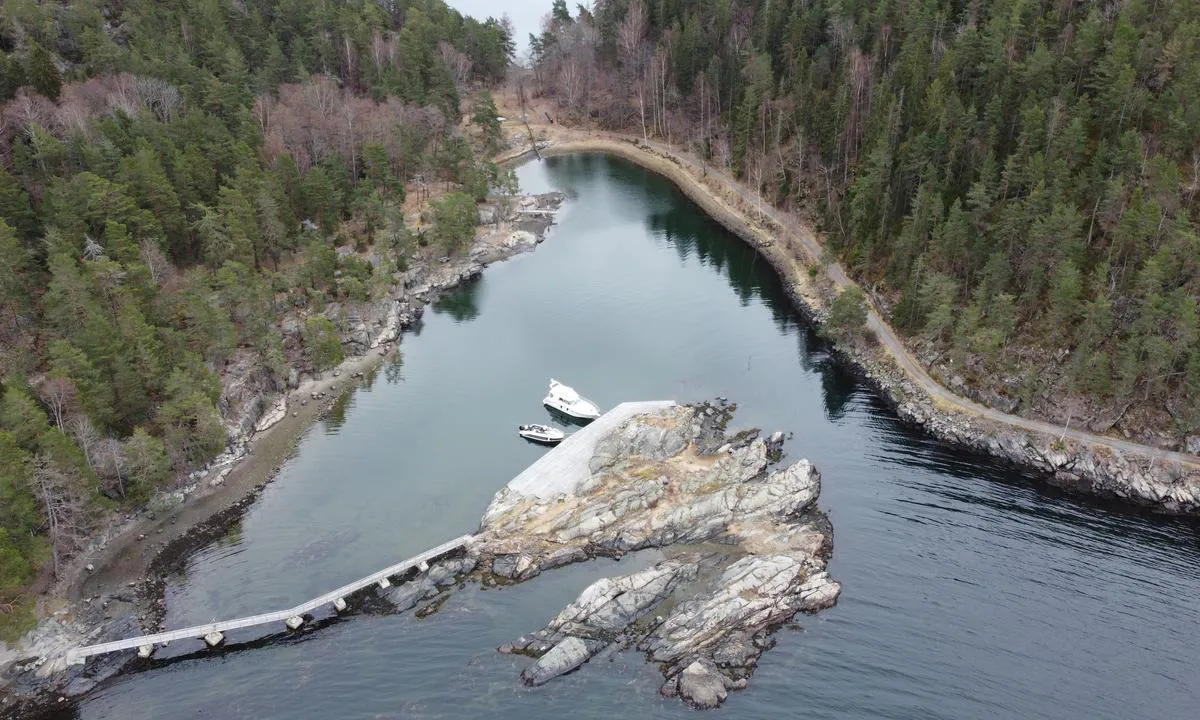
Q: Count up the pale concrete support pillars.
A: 6